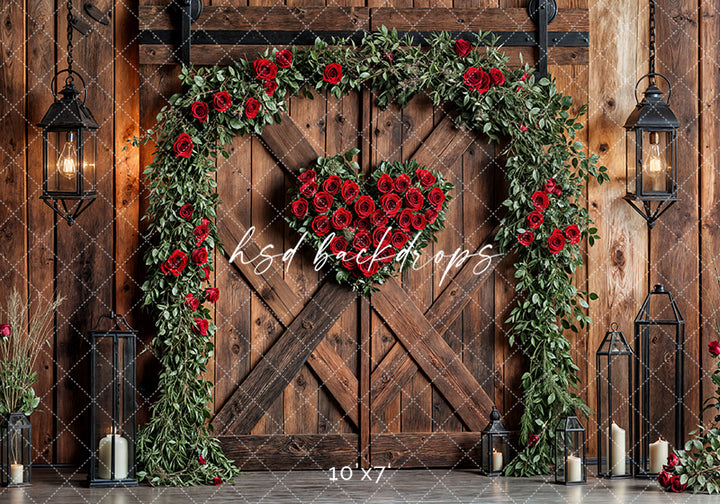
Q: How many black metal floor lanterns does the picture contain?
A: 6